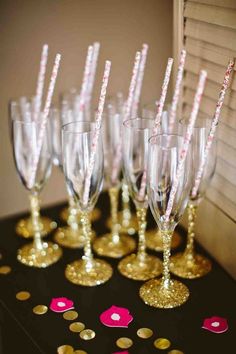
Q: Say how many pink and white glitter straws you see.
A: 11